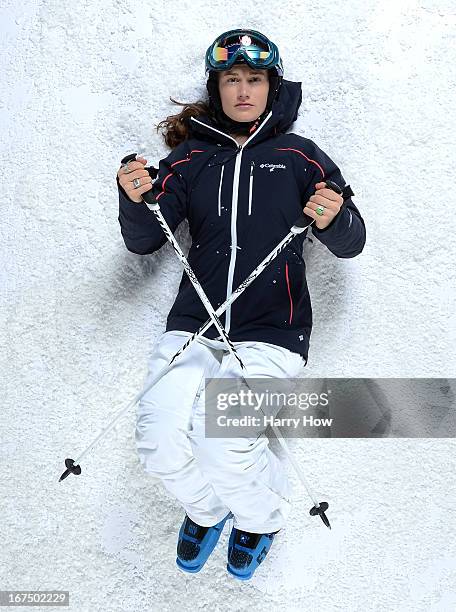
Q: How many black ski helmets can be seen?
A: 1